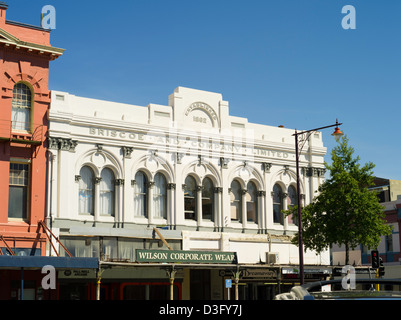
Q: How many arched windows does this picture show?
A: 11